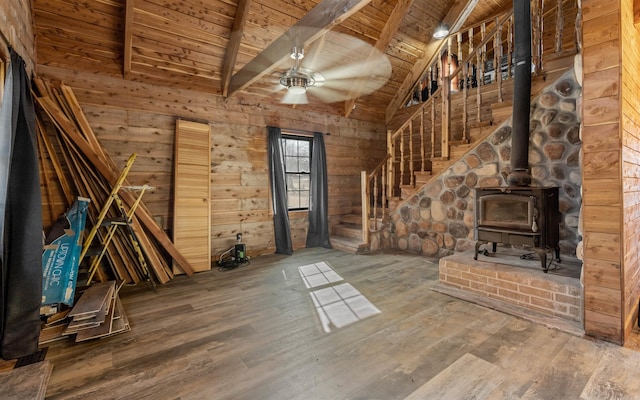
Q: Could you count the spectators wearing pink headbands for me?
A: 0